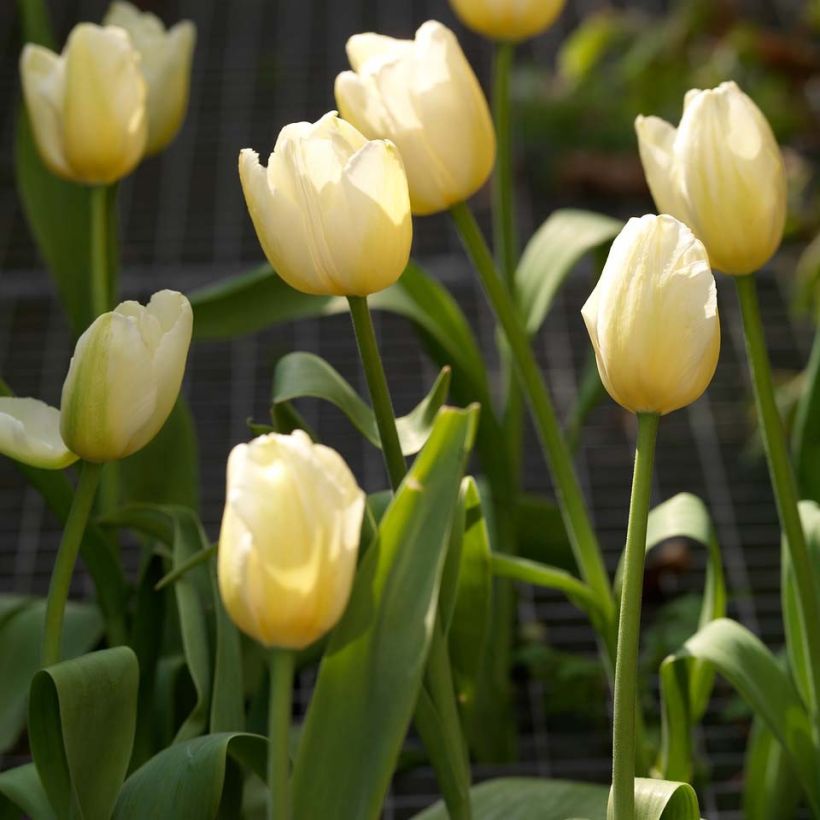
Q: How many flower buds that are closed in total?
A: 2